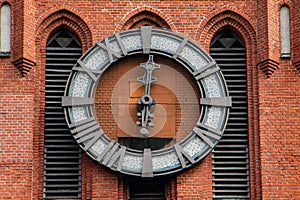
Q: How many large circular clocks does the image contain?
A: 1